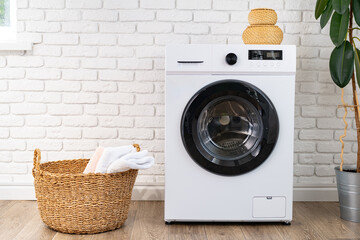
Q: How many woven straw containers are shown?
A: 3